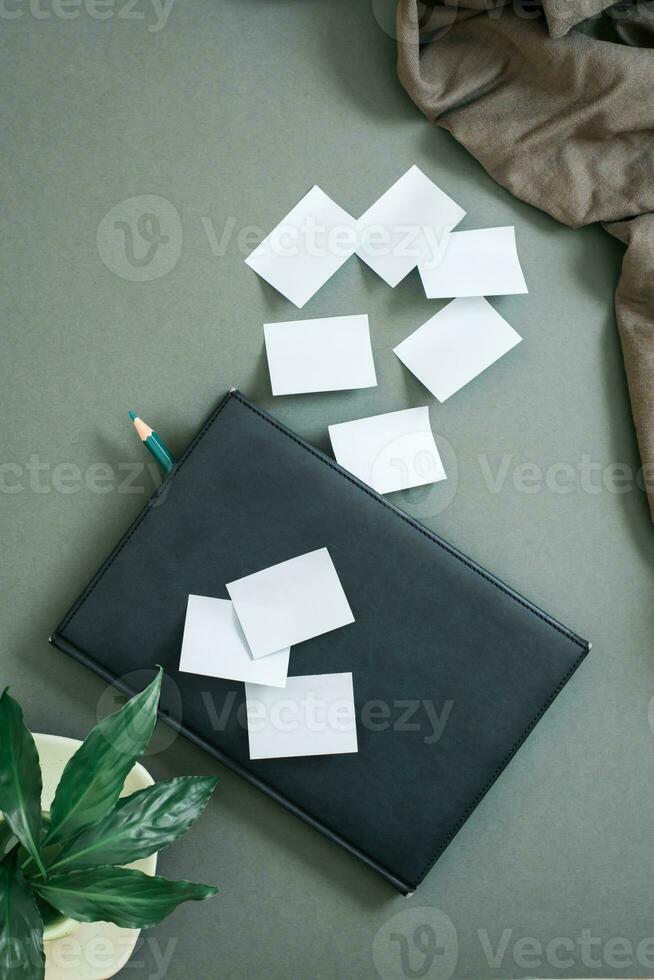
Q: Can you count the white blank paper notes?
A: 9